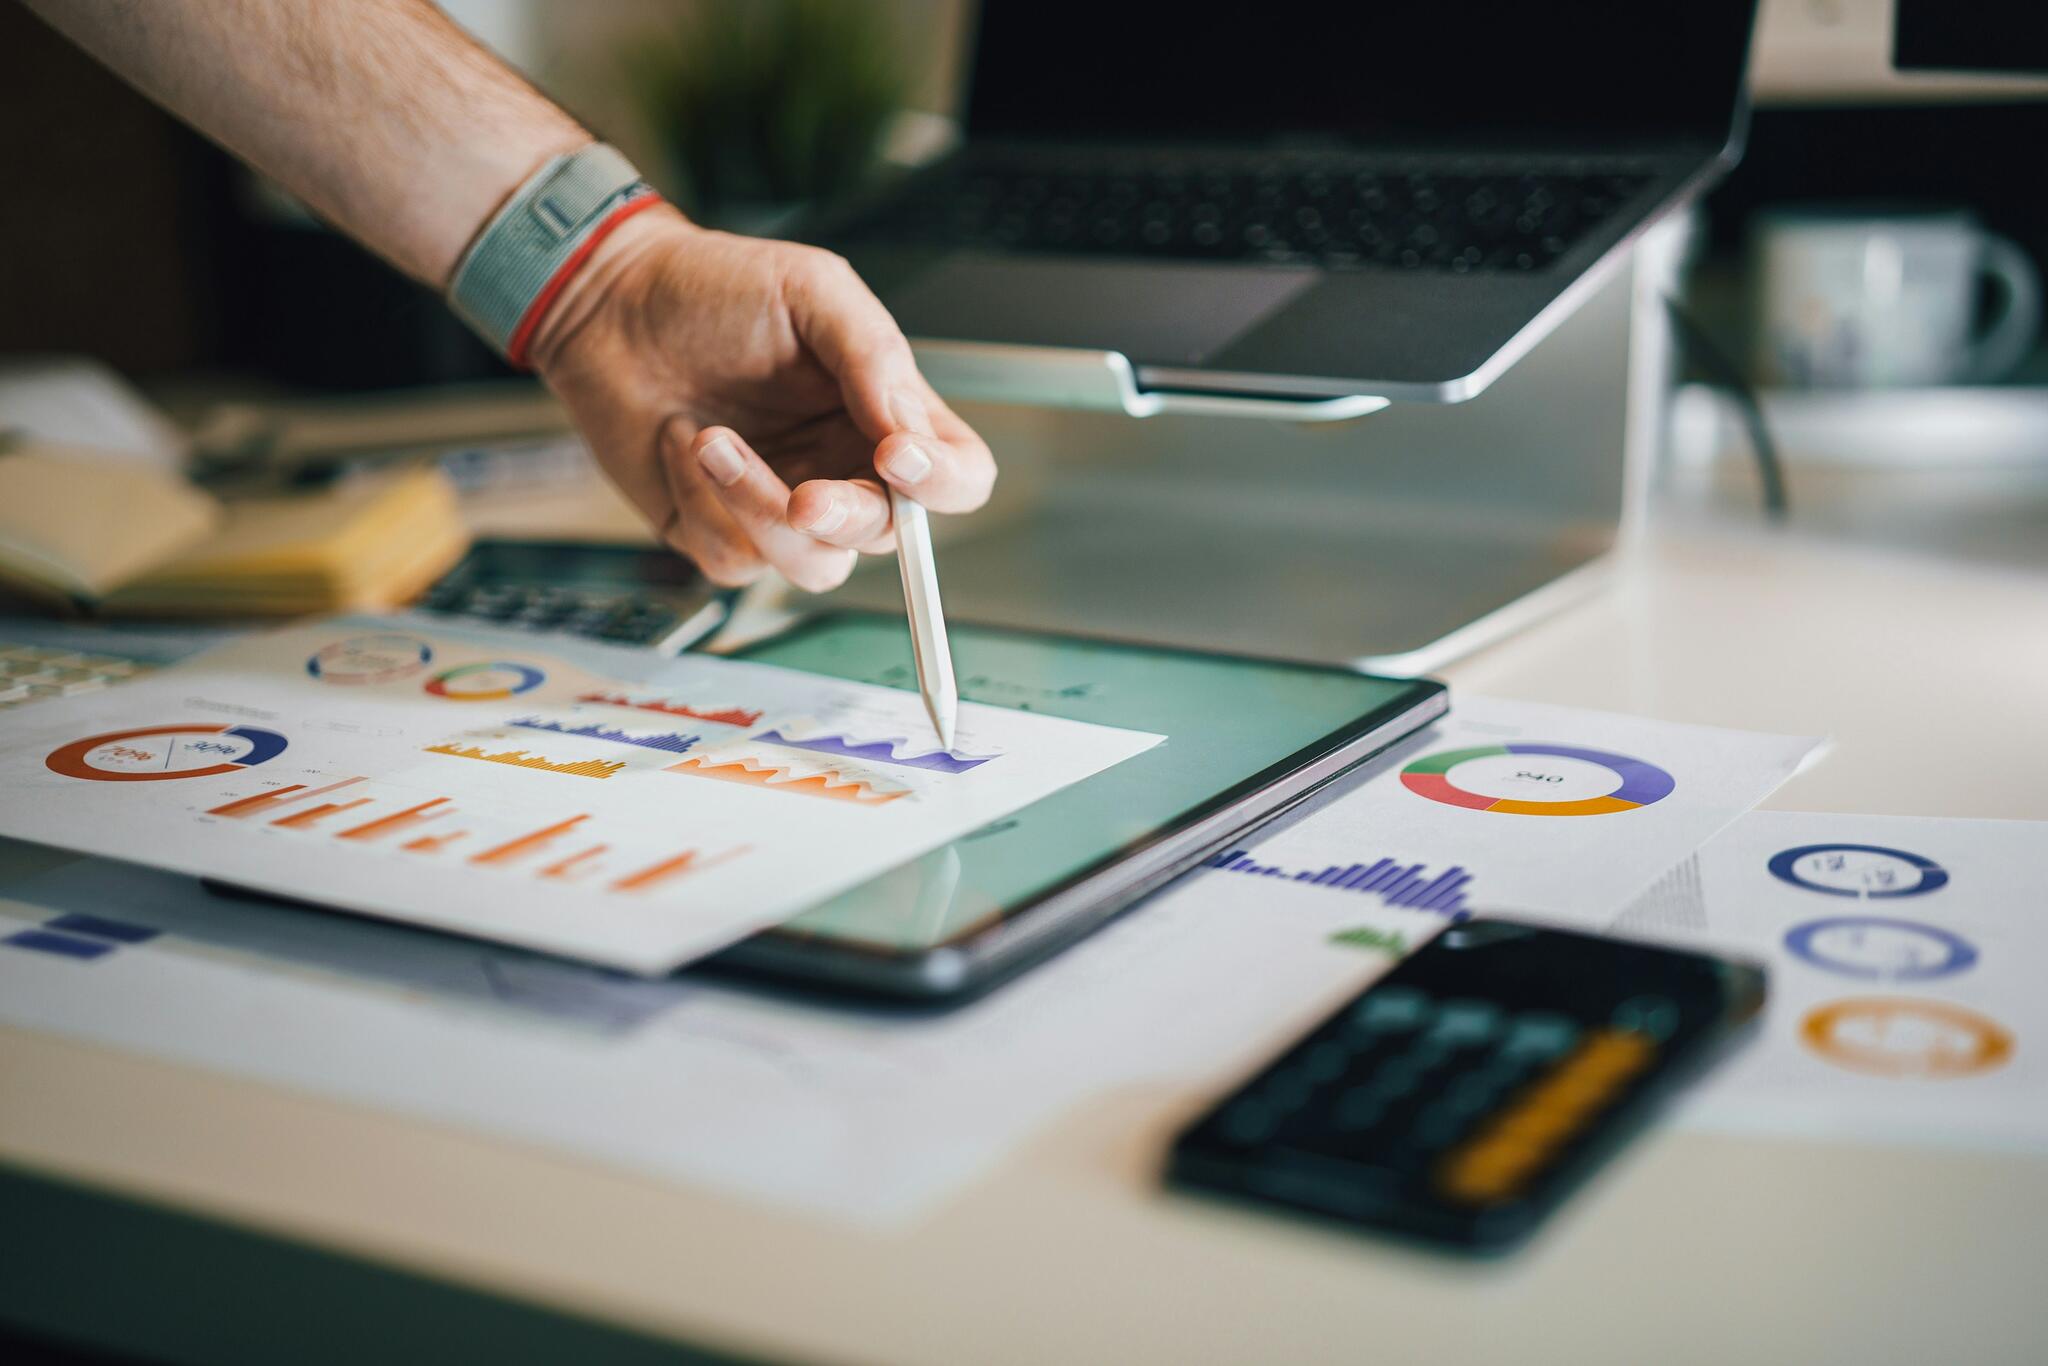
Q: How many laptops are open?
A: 1